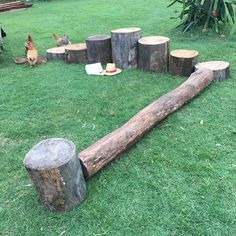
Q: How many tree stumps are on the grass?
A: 8